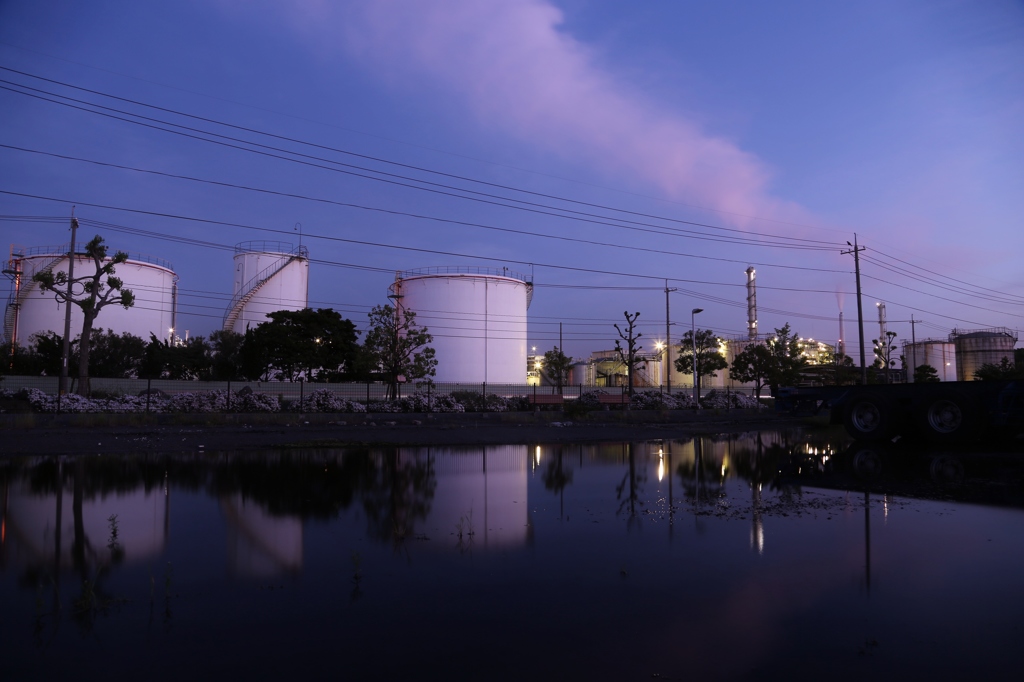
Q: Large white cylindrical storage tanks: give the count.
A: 3